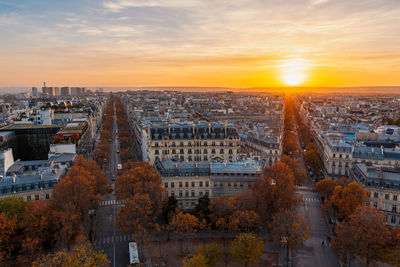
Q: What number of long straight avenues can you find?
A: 2